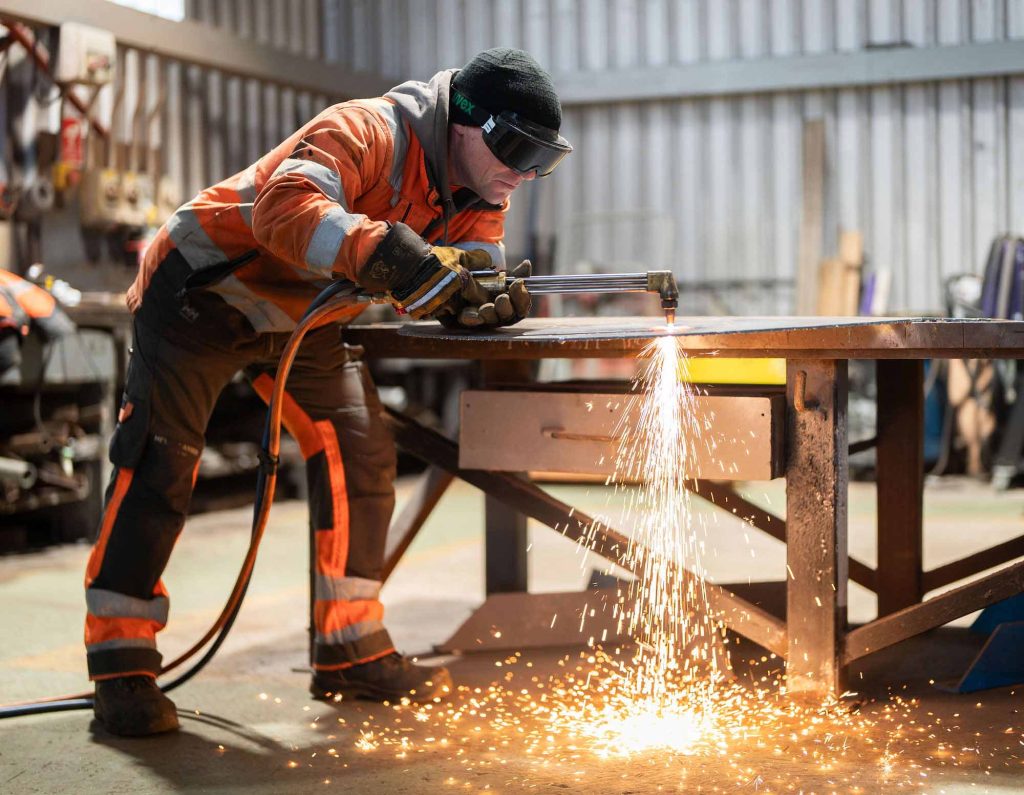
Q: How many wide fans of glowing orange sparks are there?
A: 1